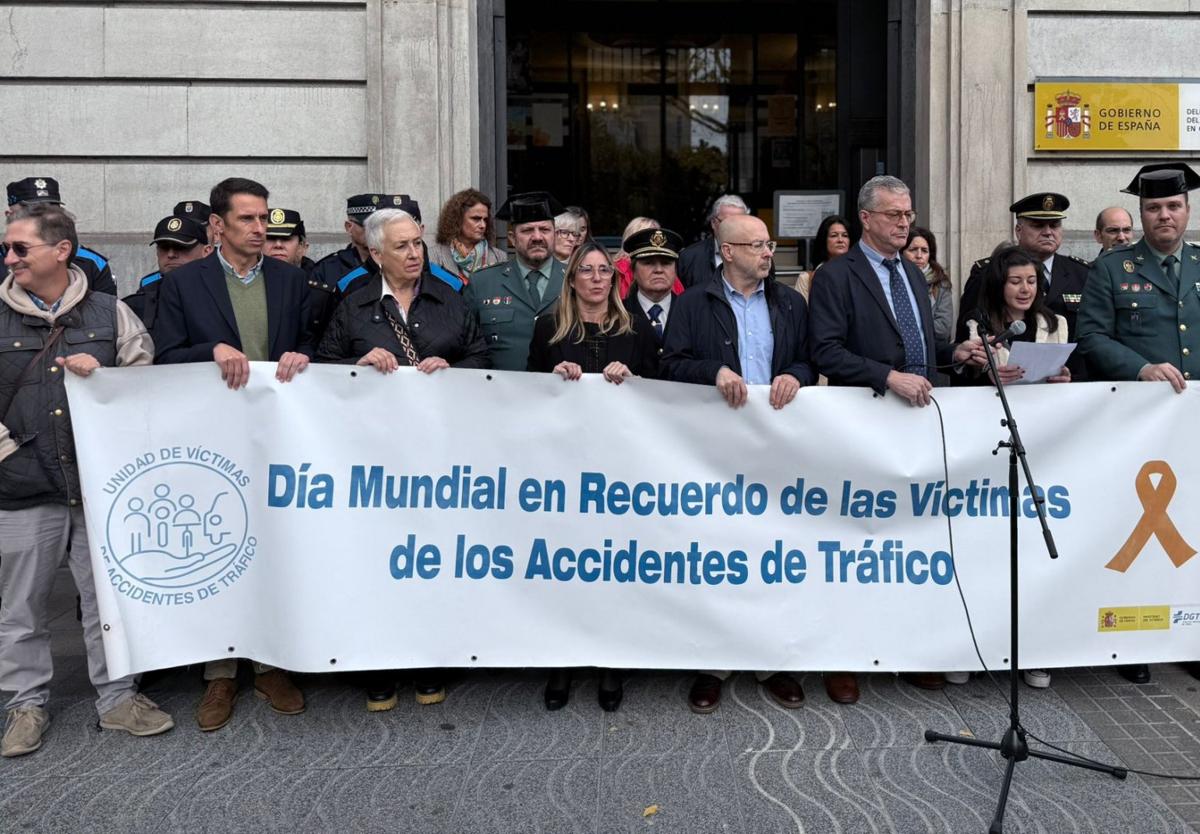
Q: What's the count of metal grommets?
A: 12